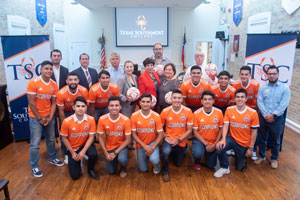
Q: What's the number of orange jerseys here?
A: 12